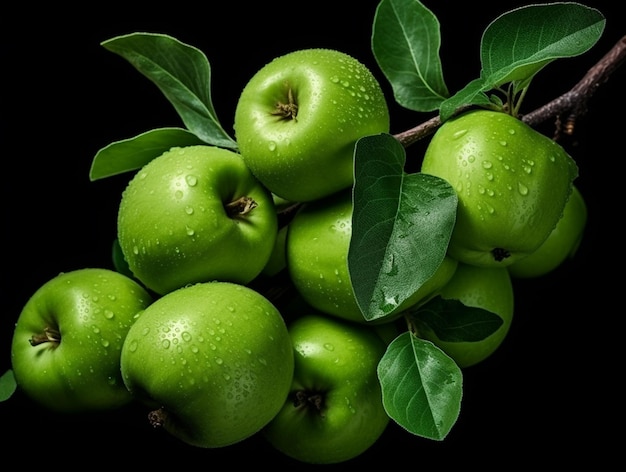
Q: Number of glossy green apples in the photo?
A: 9